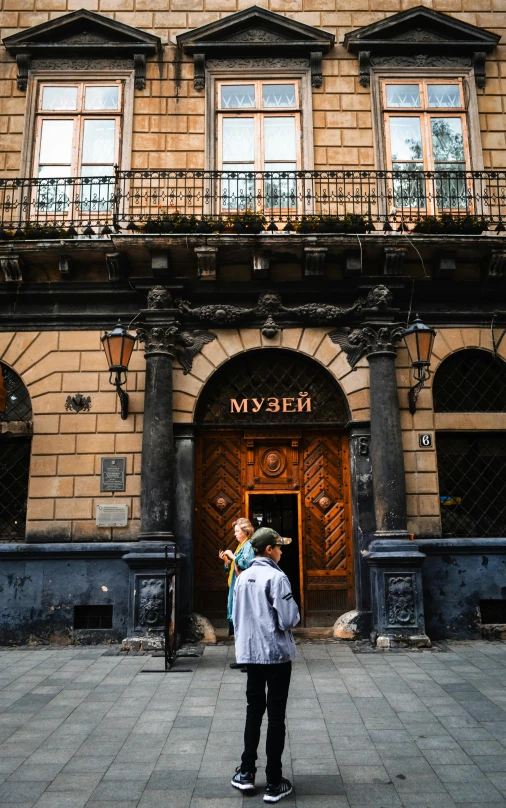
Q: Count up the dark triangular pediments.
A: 3